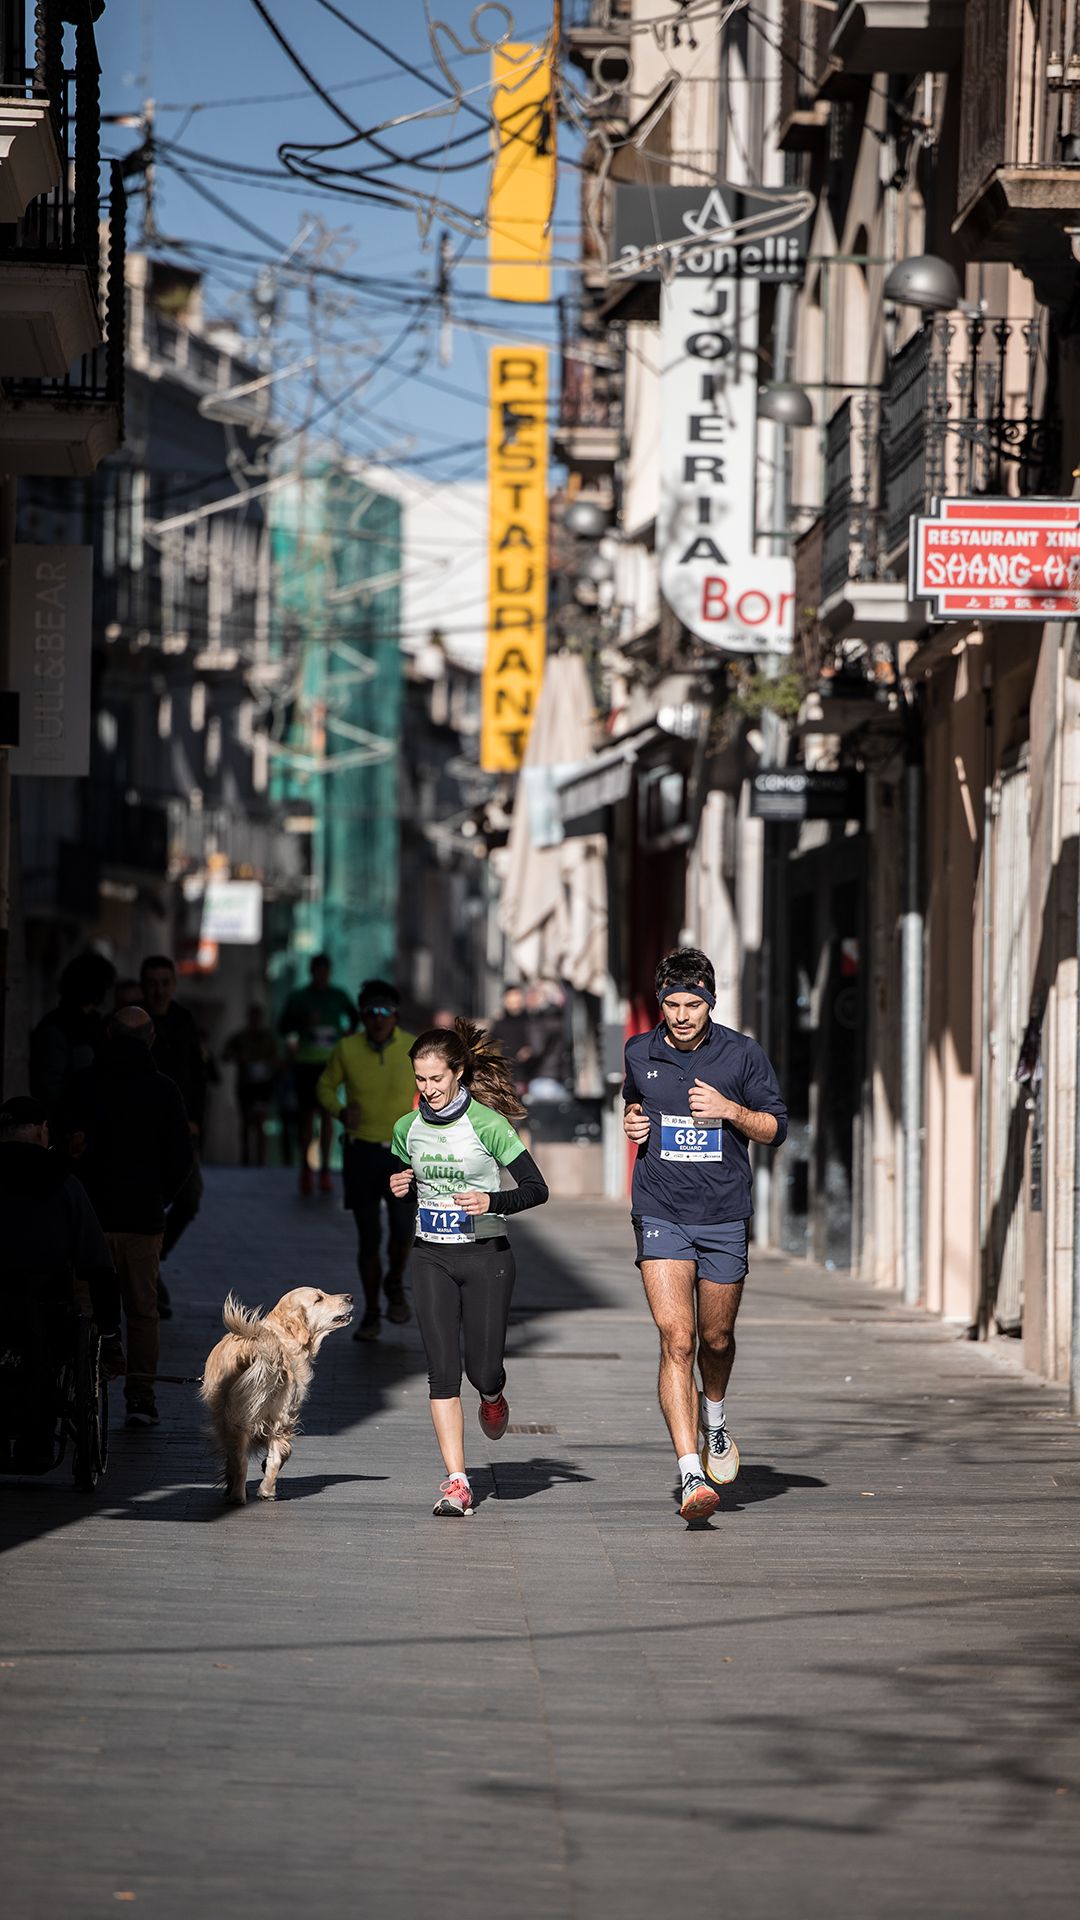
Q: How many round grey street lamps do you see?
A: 4